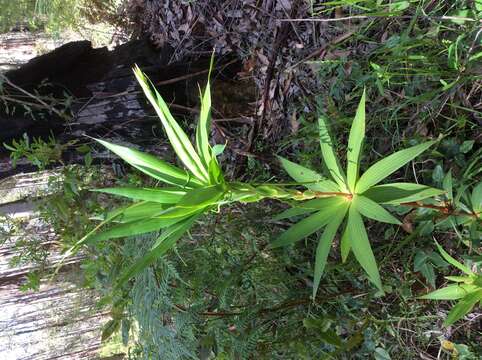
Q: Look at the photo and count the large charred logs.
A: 1